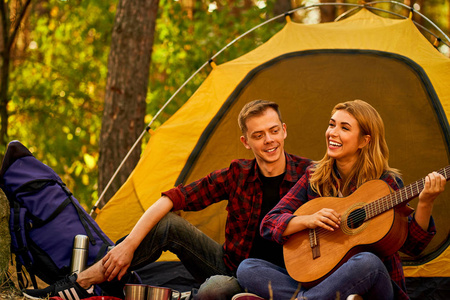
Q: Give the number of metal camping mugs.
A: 2